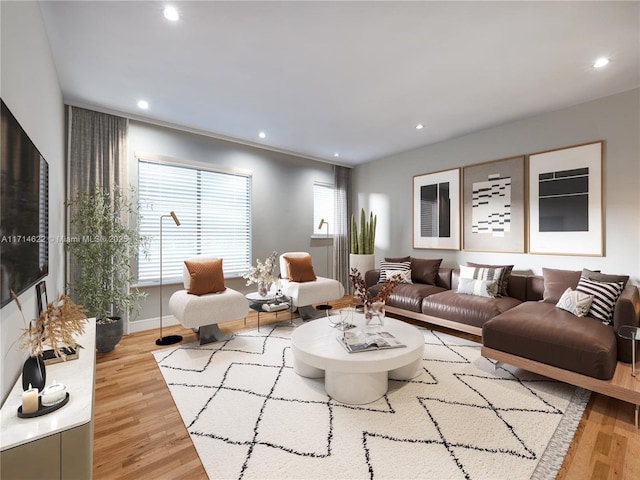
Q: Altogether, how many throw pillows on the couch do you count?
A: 11